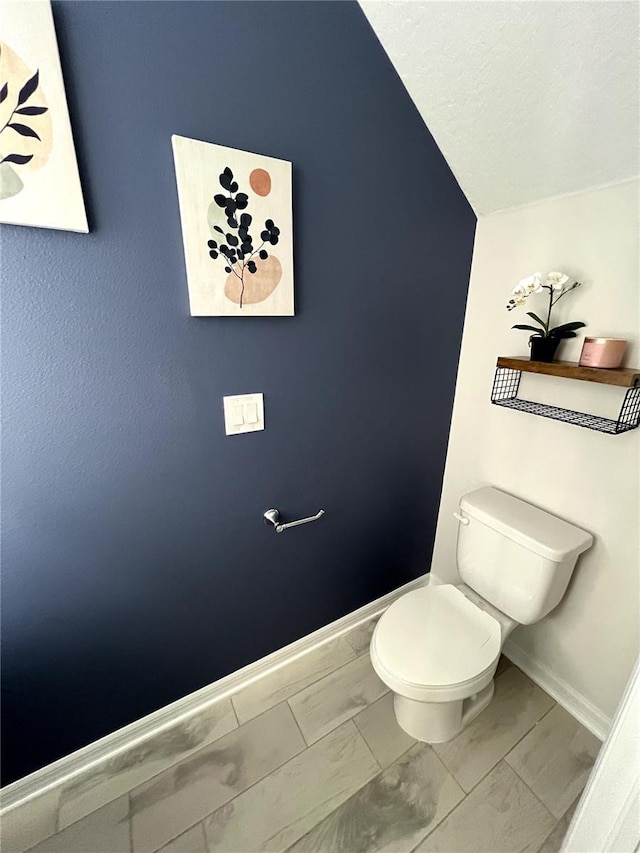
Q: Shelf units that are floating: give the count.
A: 1